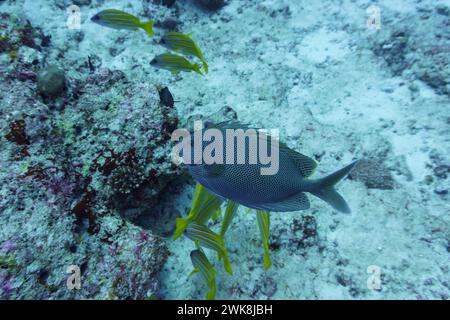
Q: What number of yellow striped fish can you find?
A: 8